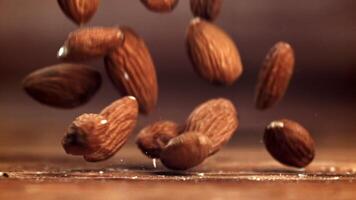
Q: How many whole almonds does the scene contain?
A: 11